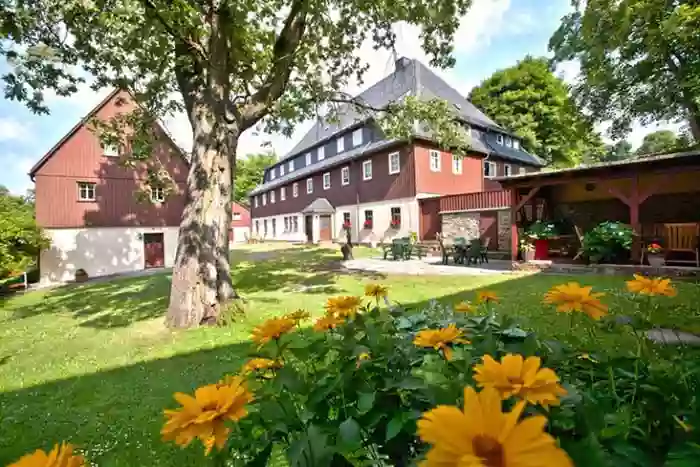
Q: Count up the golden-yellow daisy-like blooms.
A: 15